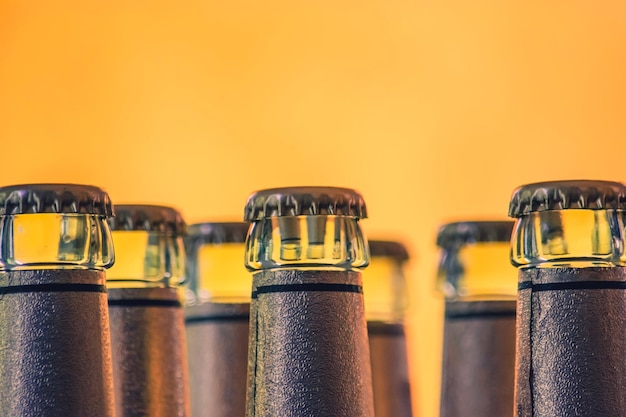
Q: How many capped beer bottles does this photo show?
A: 7